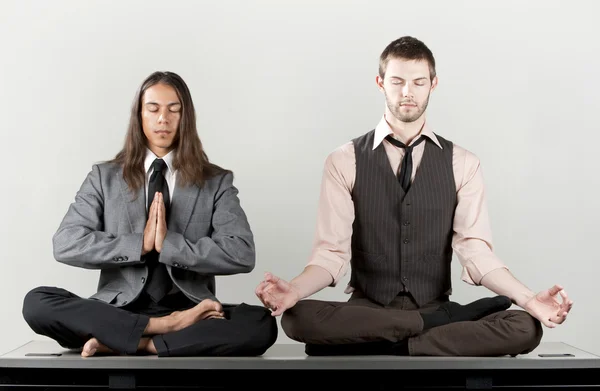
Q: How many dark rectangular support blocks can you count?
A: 2